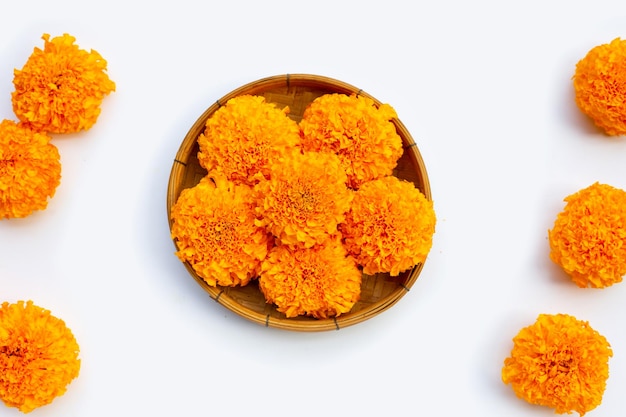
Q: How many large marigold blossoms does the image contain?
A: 12